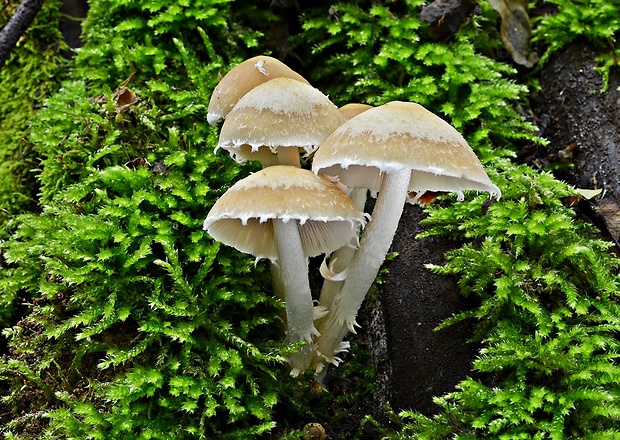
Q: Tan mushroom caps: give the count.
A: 5